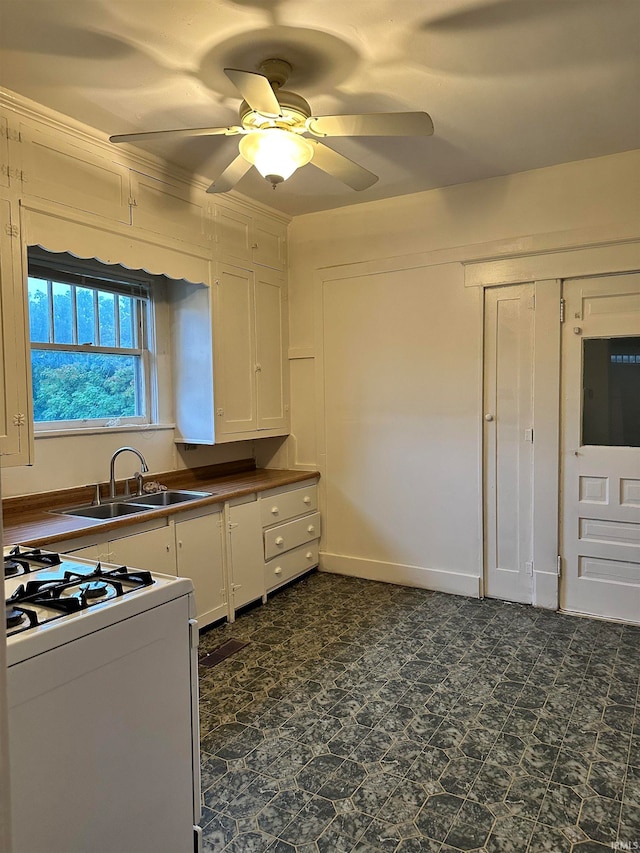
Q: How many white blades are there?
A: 5